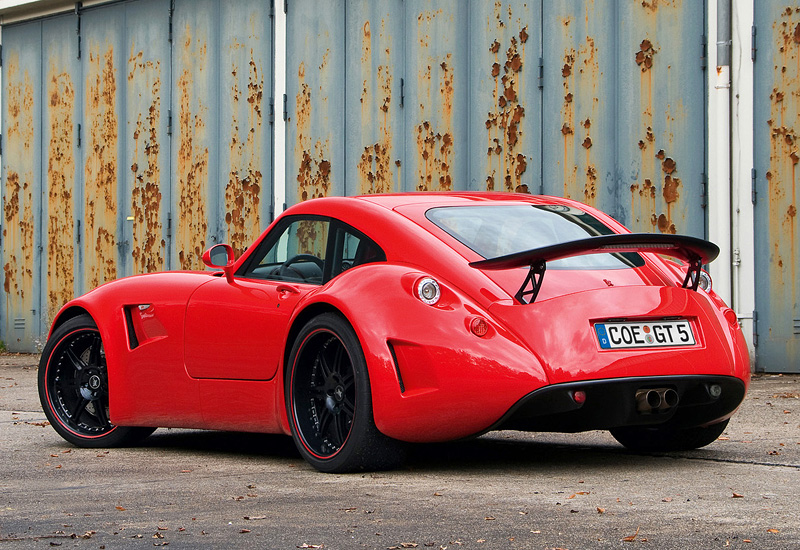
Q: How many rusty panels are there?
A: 13